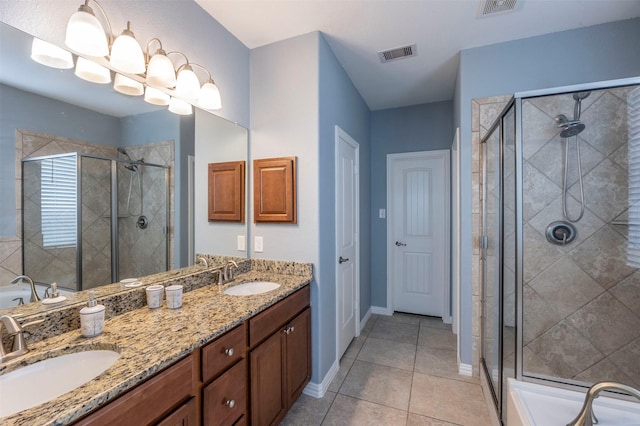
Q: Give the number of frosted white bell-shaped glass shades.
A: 5